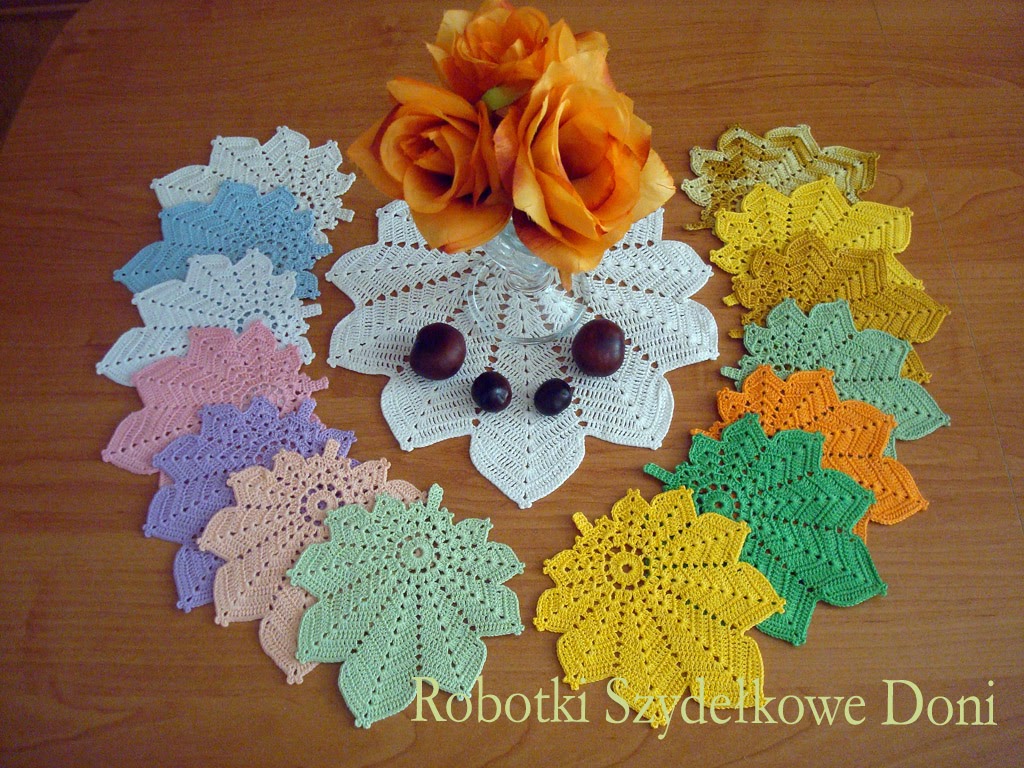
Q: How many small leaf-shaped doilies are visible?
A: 14